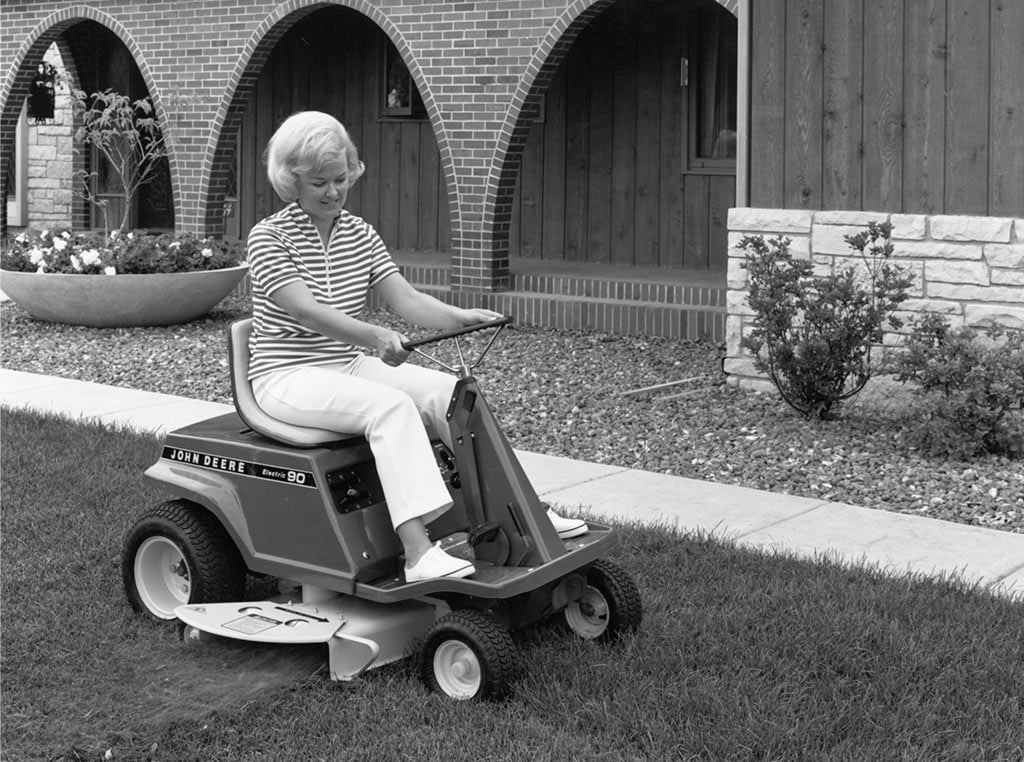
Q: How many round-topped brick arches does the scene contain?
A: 3